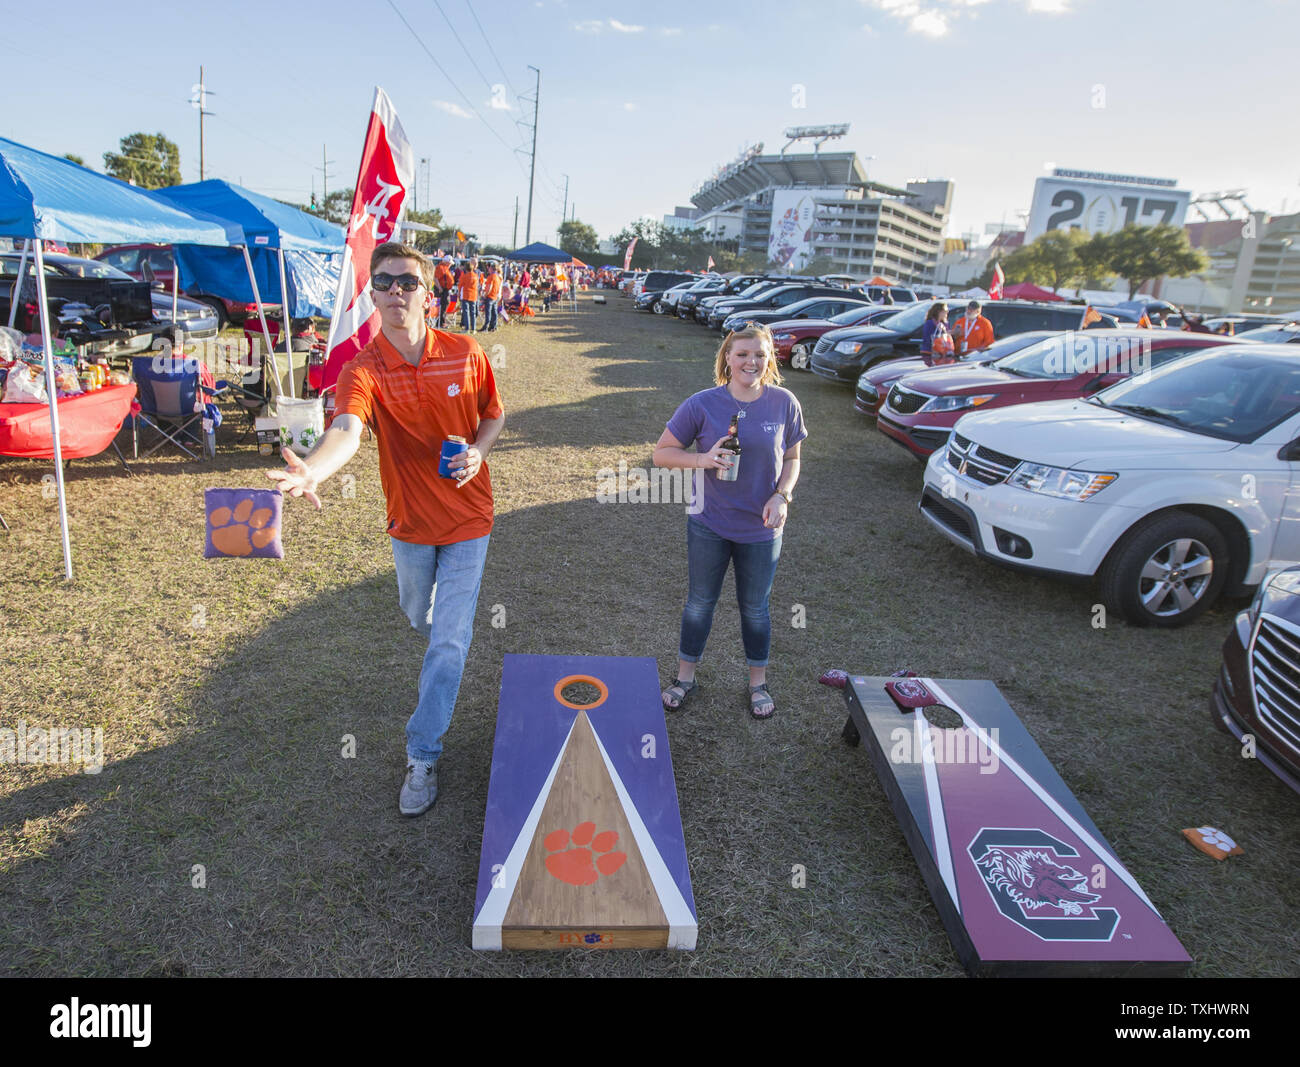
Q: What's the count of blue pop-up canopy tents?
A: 3